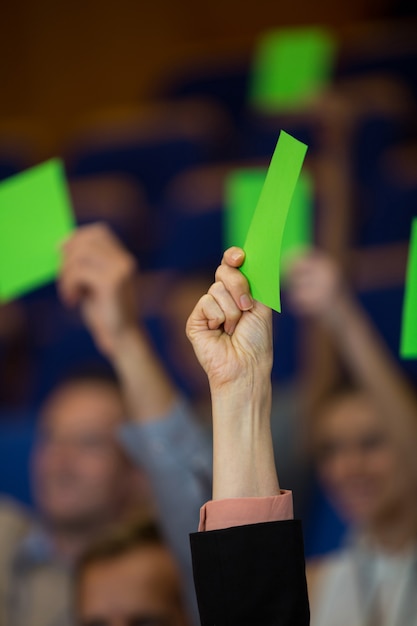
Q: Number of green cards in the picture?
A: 5